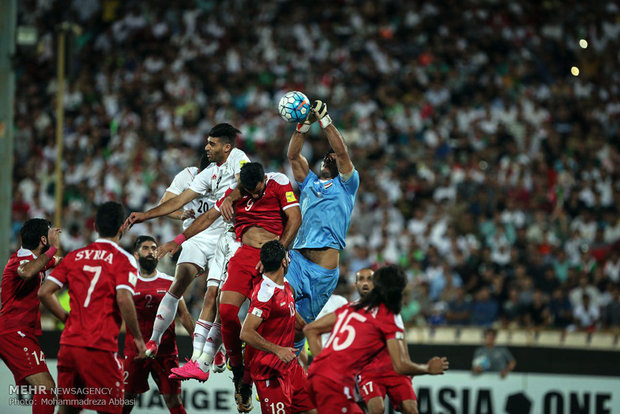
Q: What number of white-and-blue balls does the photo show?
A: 2